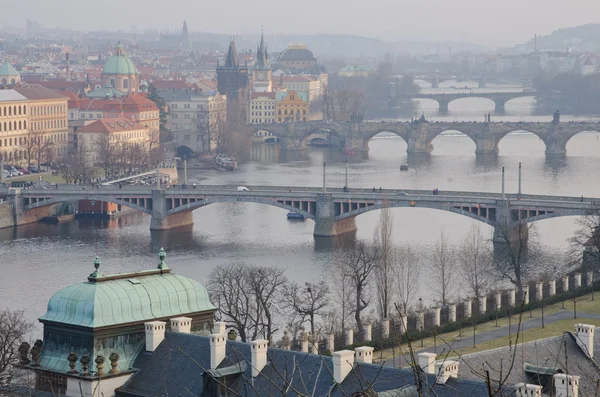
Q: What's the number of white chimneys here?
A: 12